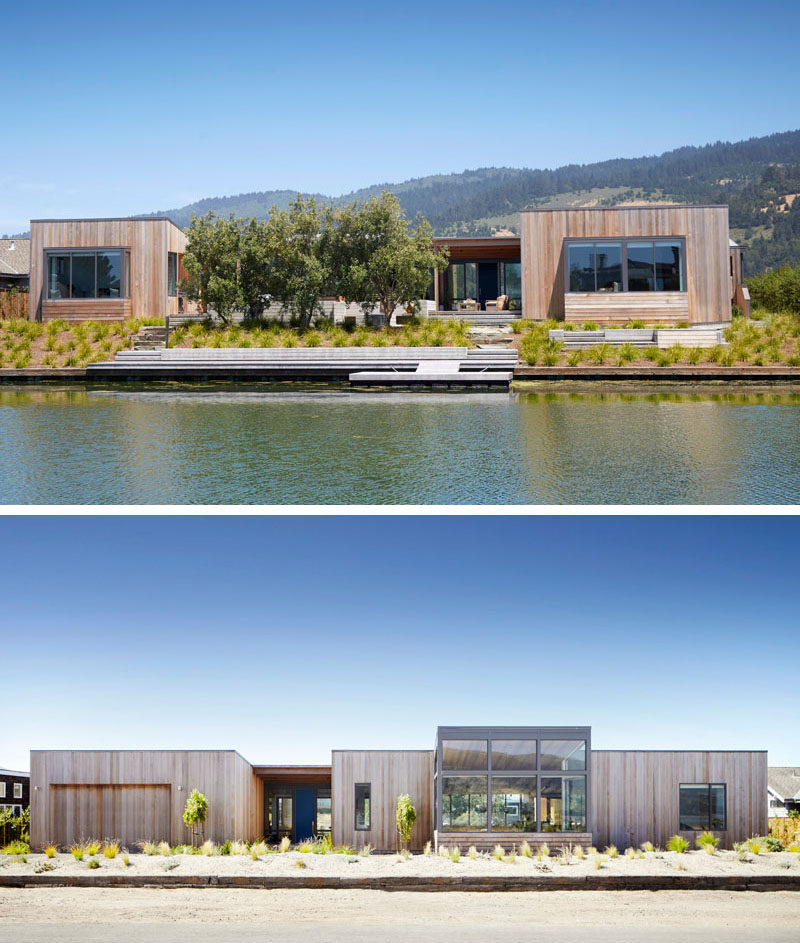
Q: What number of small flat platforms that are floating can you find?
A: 1